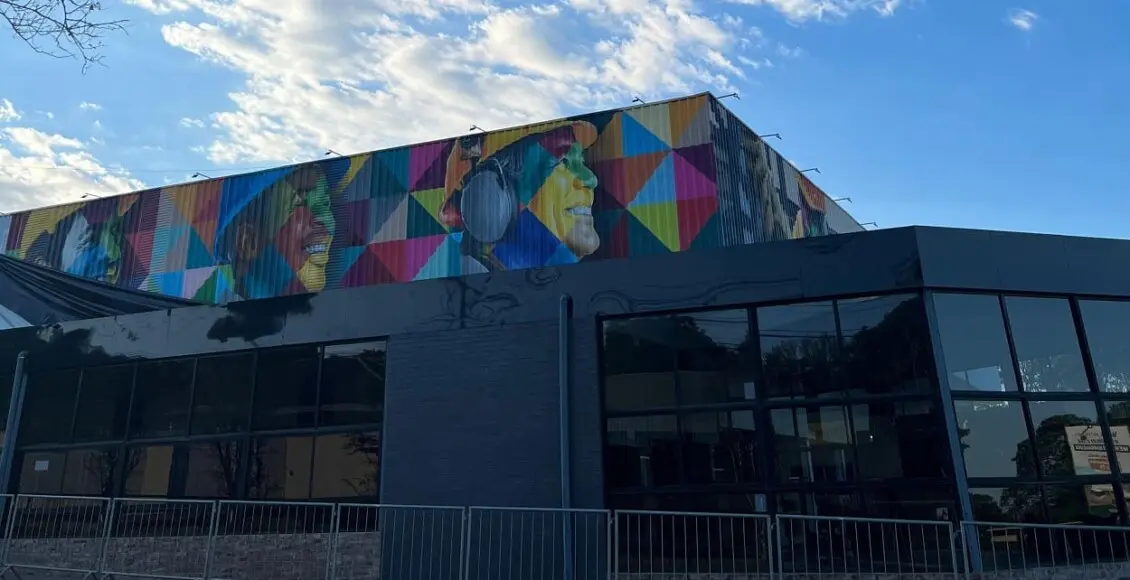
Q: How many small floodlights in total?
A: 10